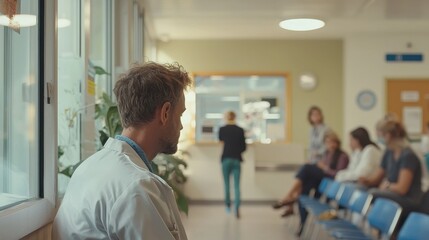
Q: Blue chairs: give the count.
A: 6